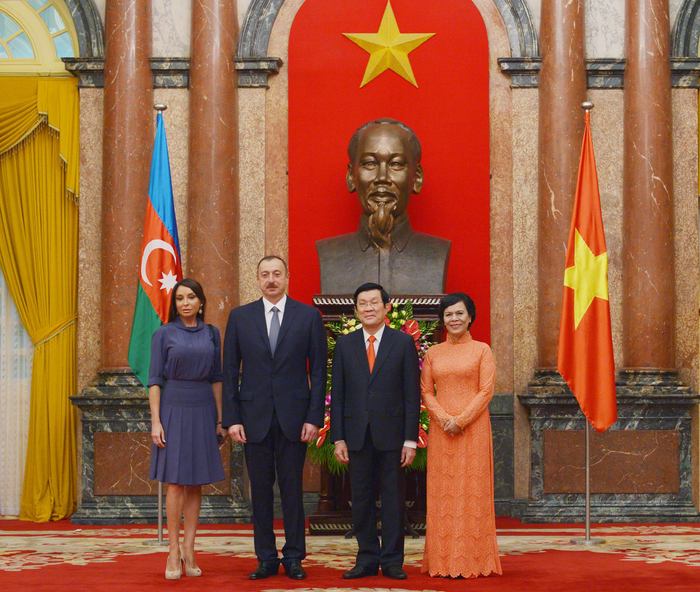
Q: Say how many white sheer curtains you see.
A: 1